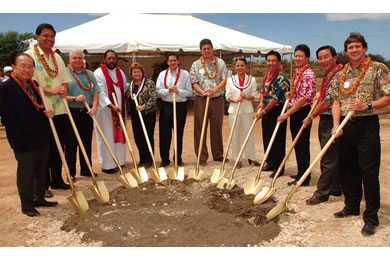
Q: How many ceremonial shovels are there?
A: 12